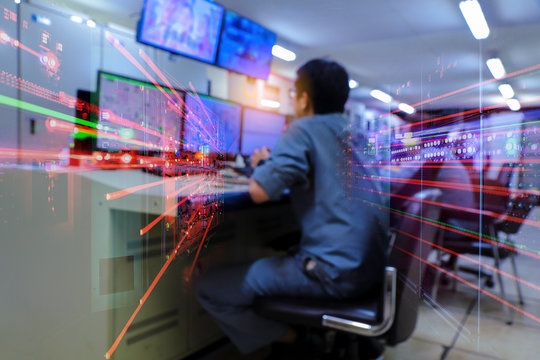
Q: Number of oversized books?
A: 0